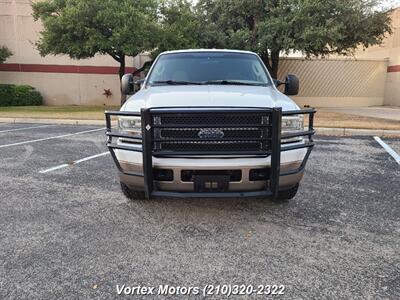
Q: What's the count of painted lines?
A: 4